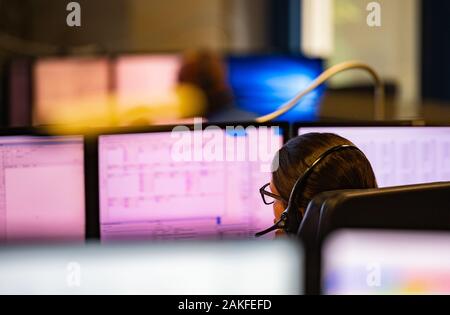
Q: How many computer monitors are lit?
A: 8